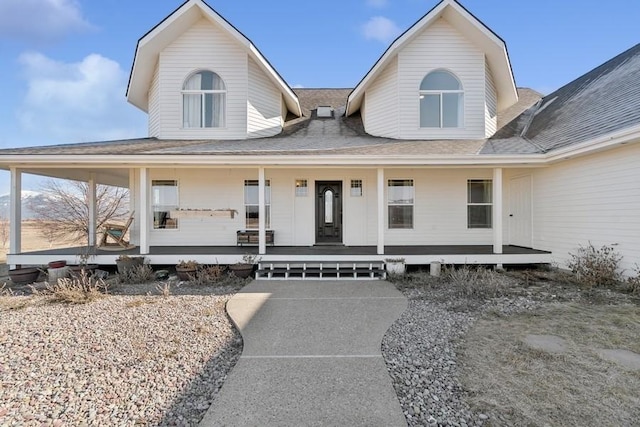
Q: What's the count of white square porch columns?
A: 6